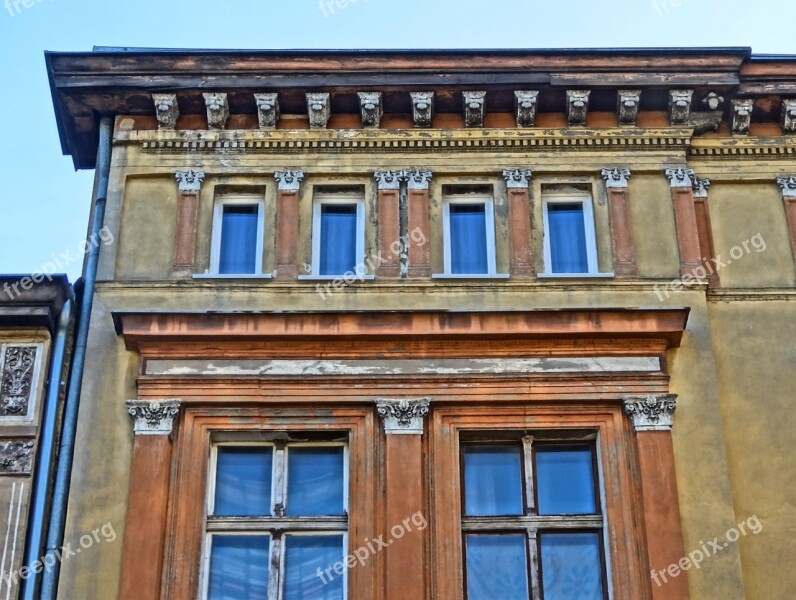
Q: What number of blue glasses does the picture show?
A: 12